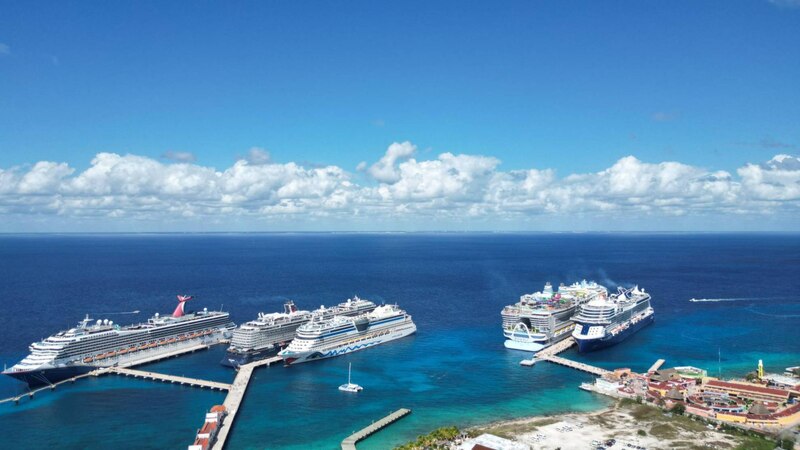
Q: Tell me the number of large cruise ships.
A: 5